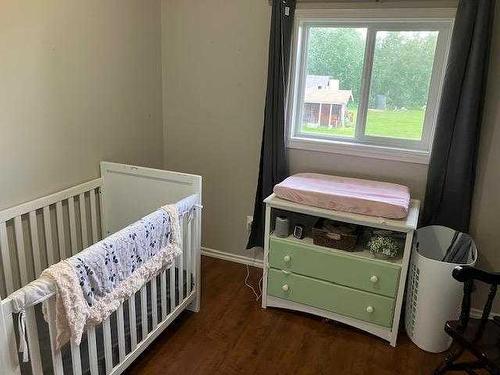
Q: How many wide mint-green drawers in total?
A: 2